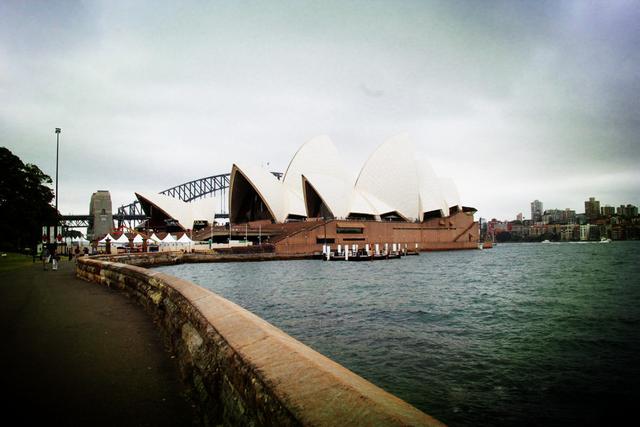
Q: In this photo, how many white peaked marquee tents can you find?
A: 6